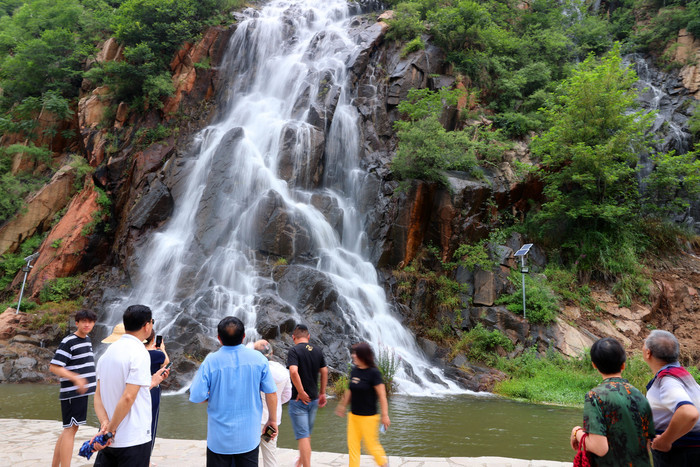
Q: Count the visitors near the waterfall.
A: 10